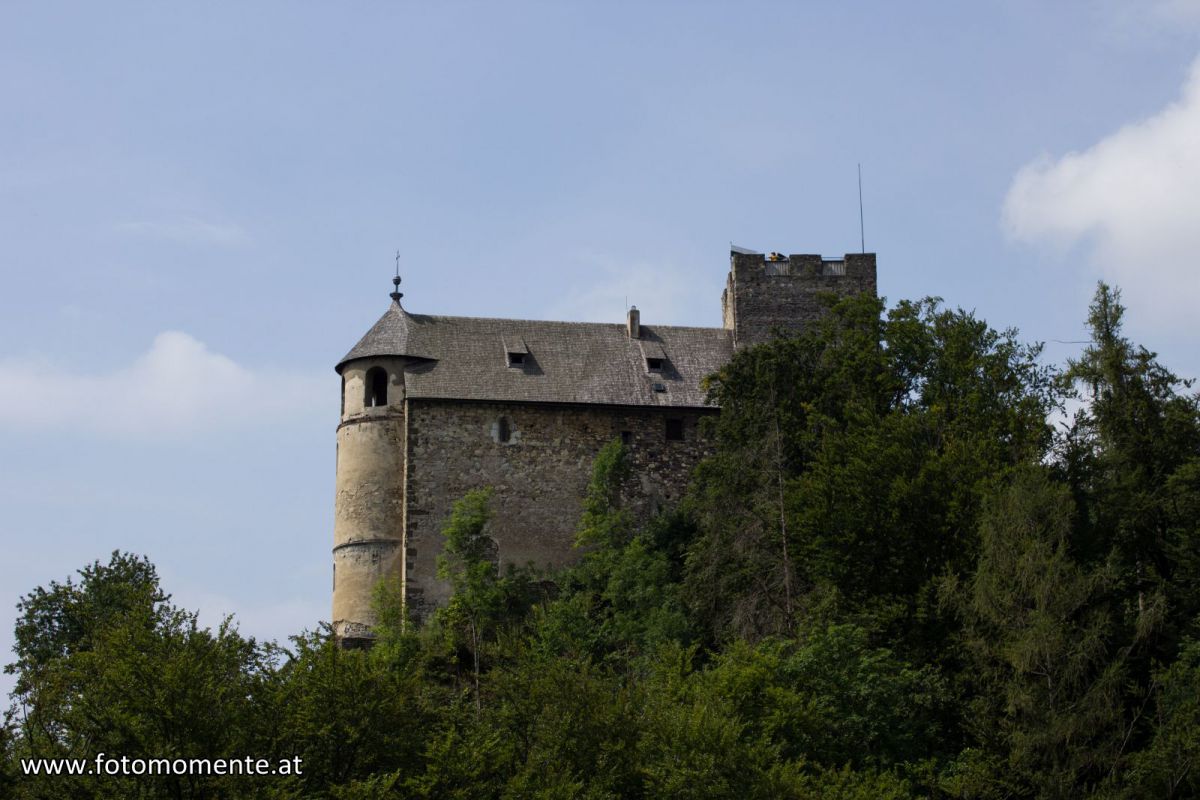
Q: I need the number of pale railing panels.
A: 2